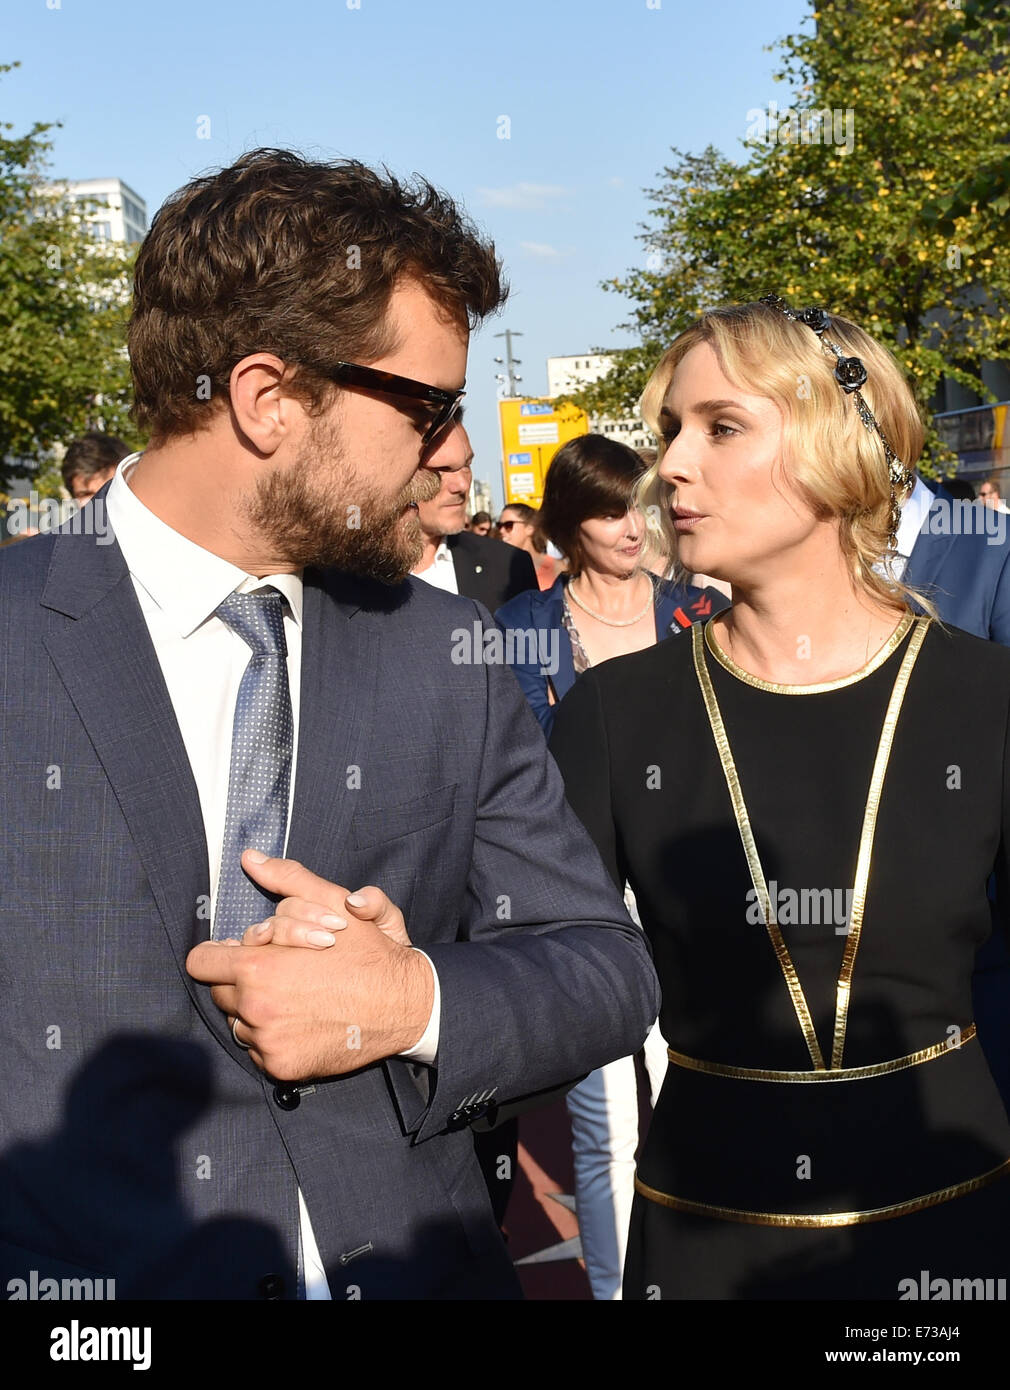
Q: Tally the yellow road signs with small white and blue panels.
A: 1